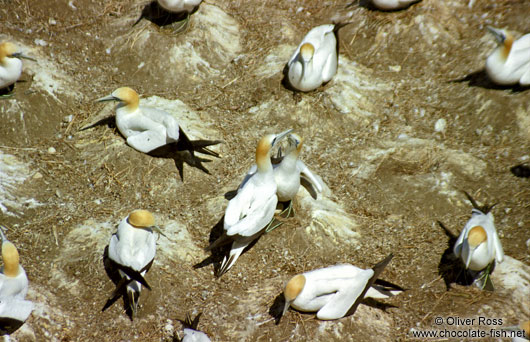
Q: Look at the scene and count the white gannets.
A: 13